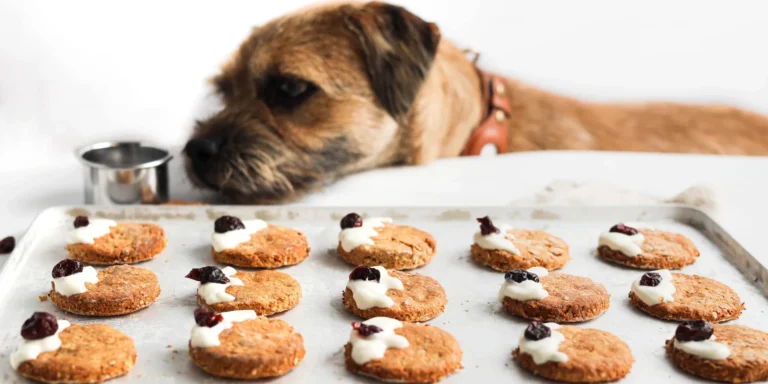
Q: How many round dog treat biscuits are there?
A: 15